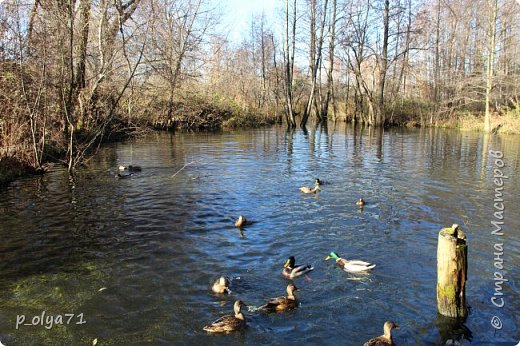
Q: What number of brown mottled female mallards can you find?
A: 7